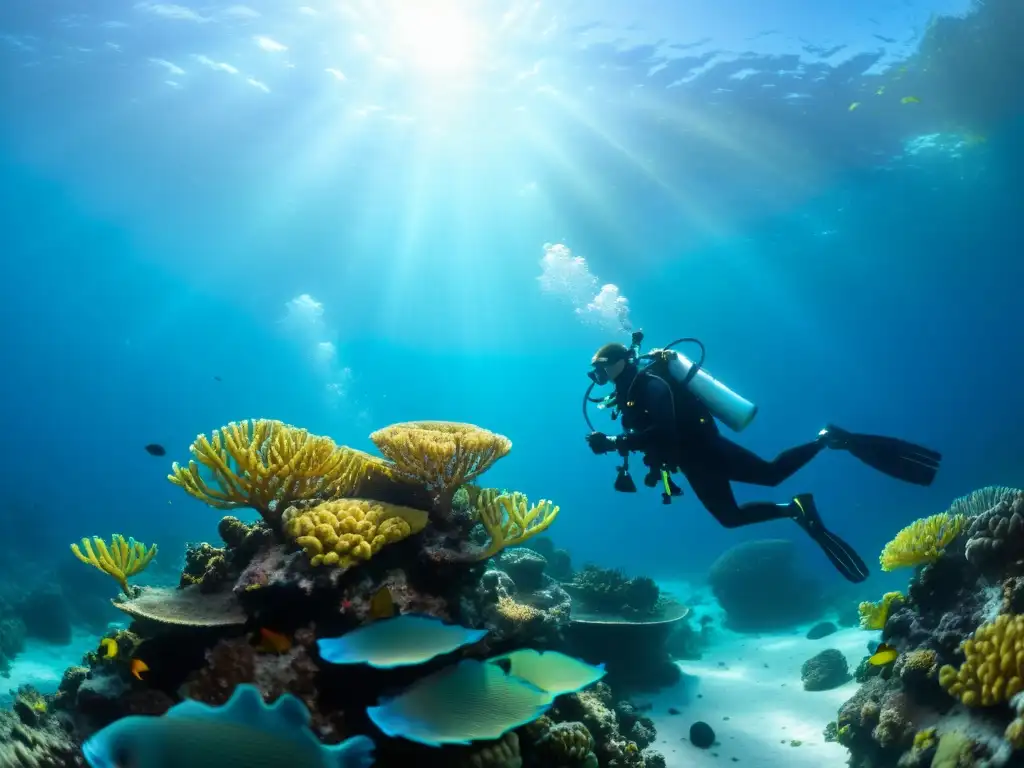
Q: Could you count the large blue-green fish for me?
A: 4